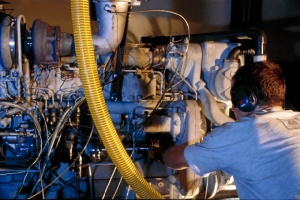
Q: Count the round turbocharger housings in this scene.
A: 2